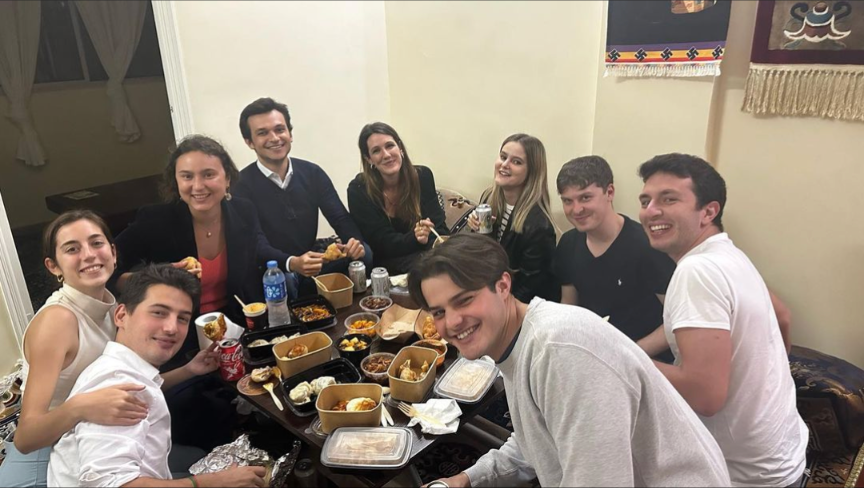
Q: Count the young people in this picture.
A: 9